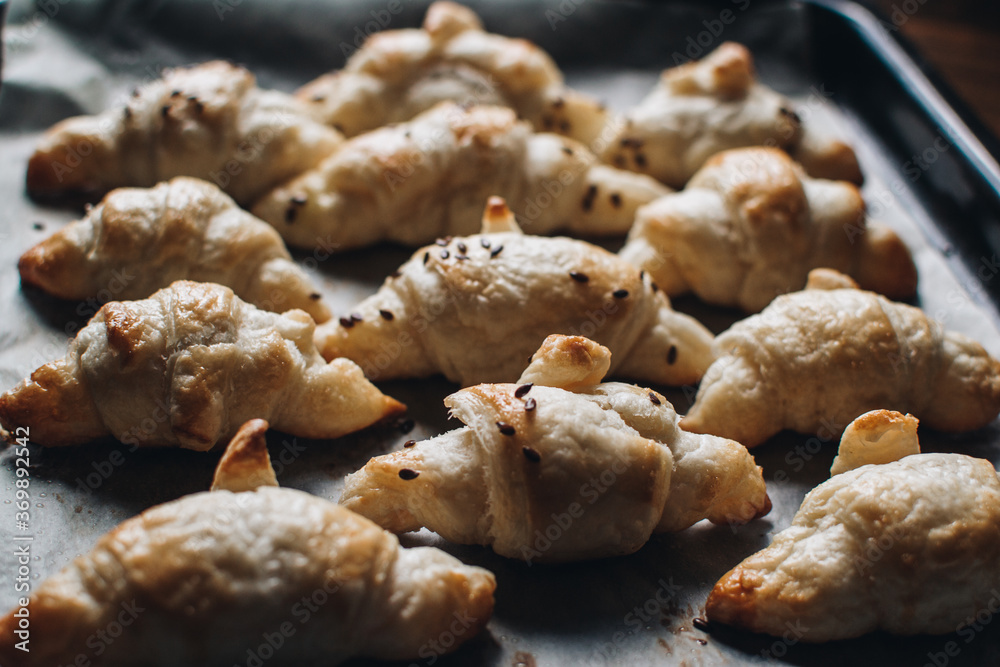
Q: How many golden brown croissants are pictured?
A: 12